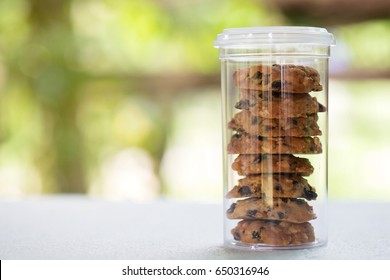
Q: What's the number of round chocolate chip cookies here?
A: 8